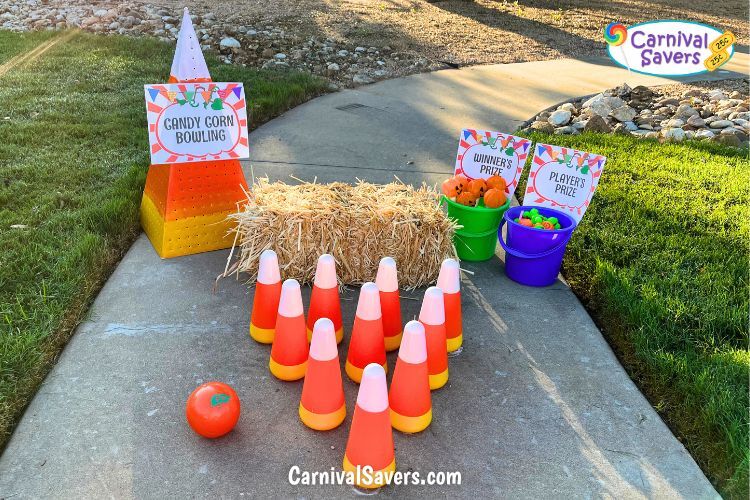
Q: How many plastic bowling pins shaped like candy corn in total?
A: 10